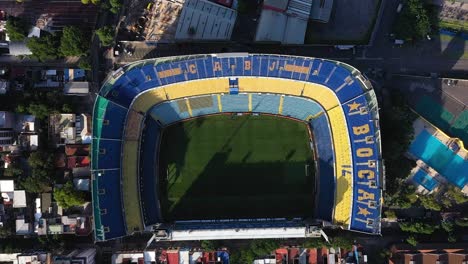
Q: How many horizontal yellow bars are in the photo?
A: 2